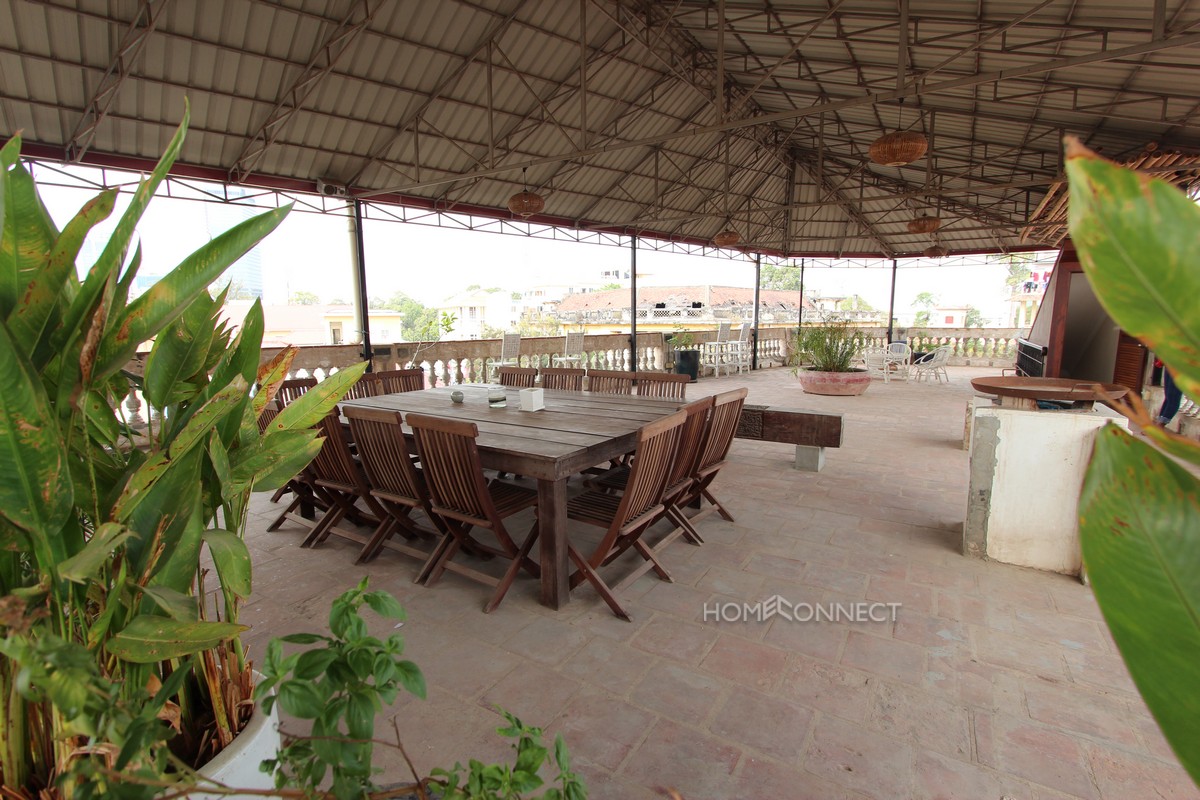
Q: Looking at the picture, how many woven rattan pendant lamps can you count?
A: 5